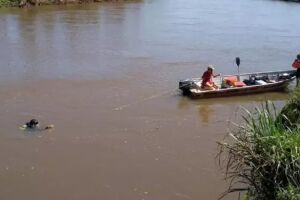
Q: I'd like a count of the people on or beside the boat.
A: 2